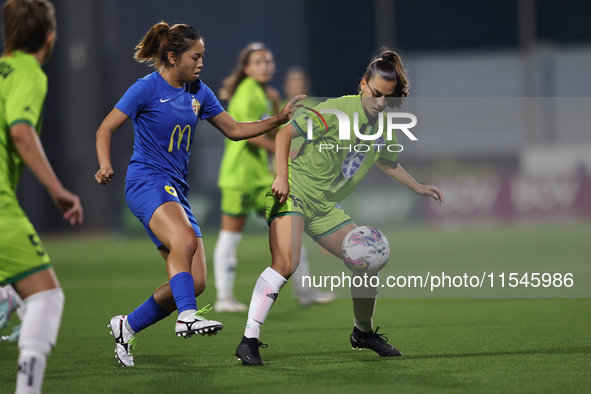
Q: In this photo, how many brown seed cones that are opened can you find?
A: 0